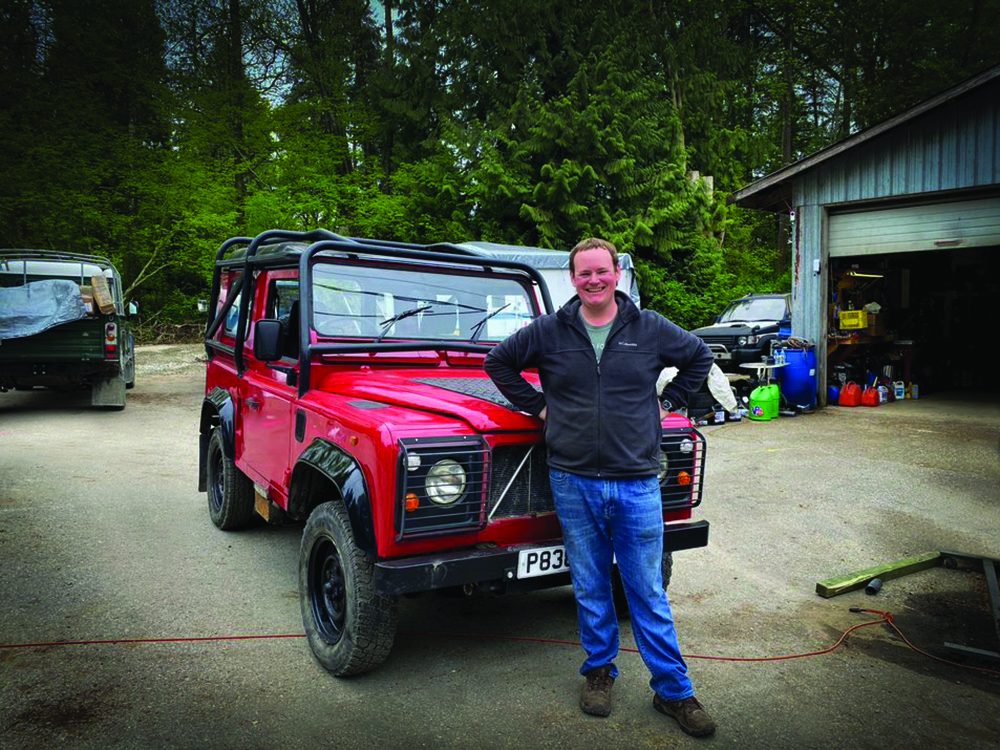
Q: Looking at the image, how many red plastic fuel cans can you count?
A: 2